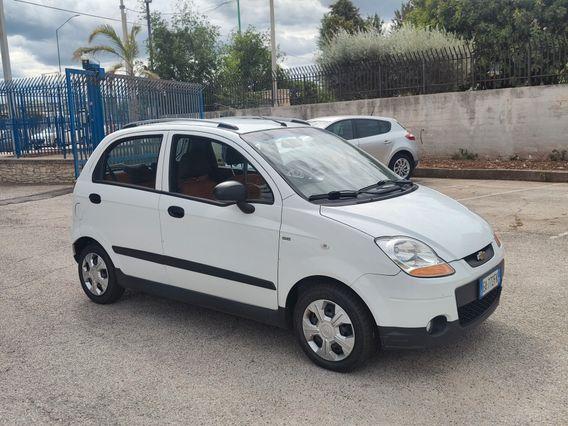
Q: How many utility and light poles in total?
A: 6